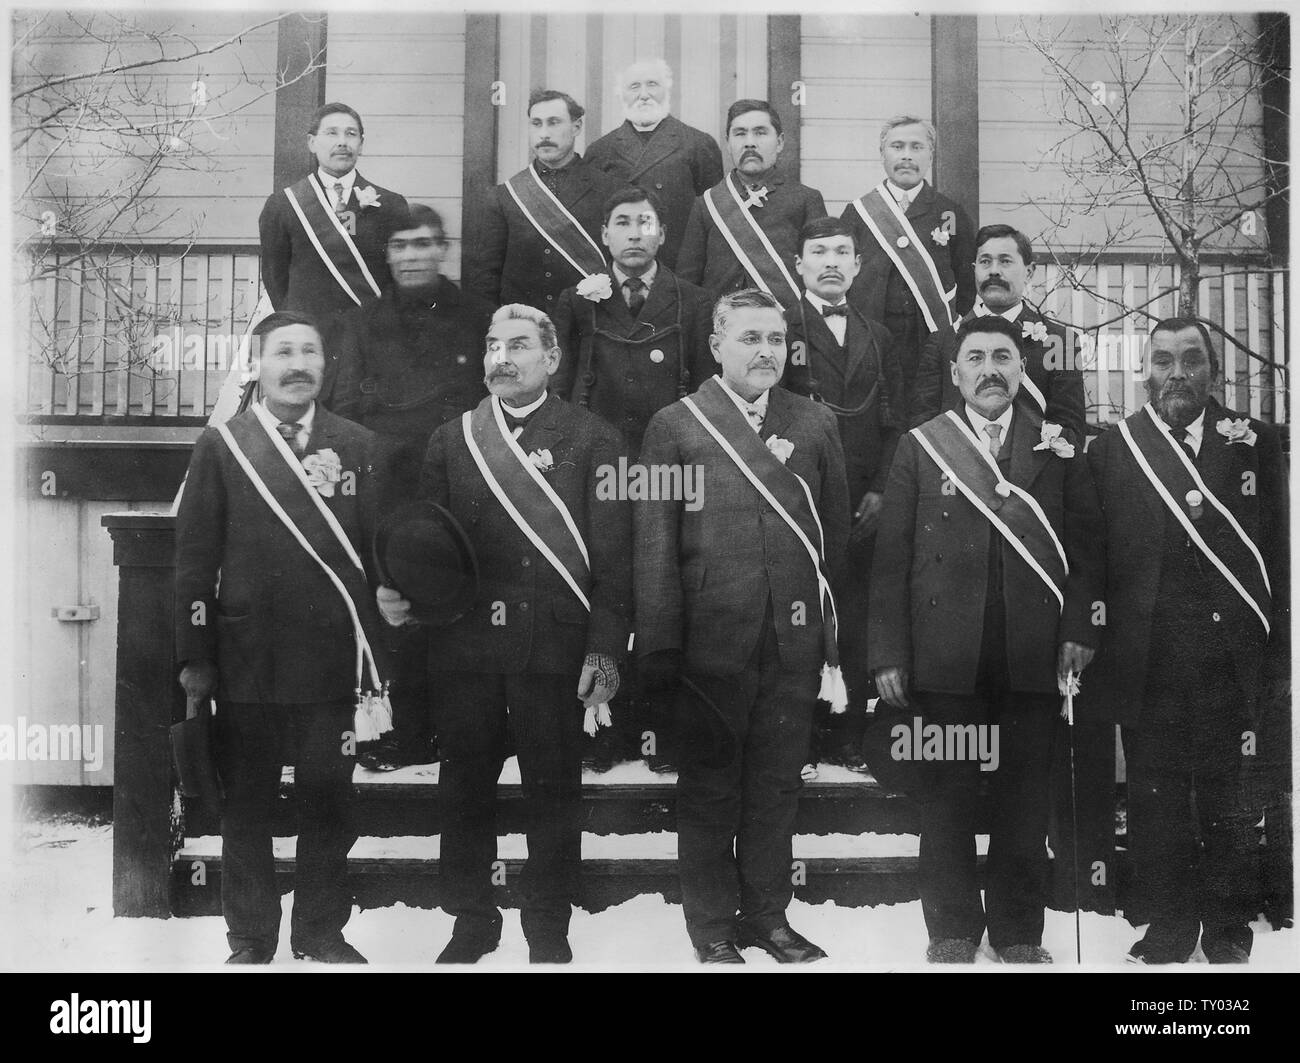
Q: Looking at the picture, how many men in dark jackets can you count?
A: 14